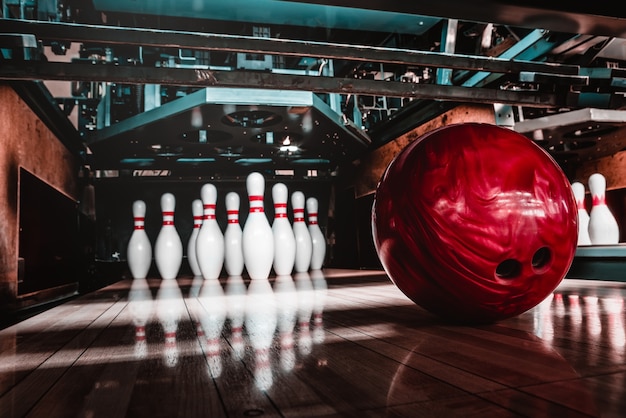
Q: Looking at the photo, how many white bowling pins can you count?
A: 11